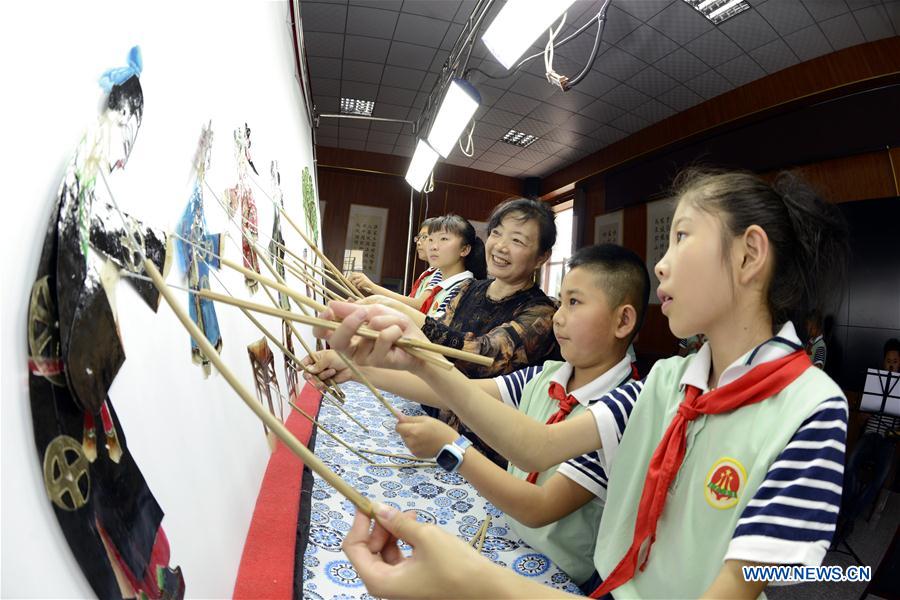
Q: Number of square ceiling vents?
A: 3